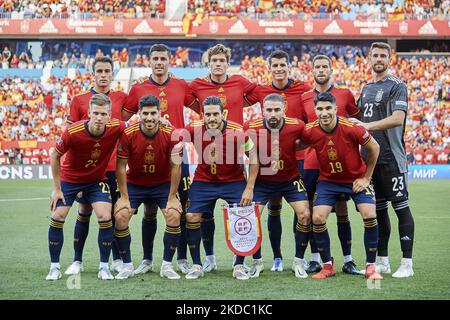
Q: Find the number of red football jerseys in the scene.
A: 10